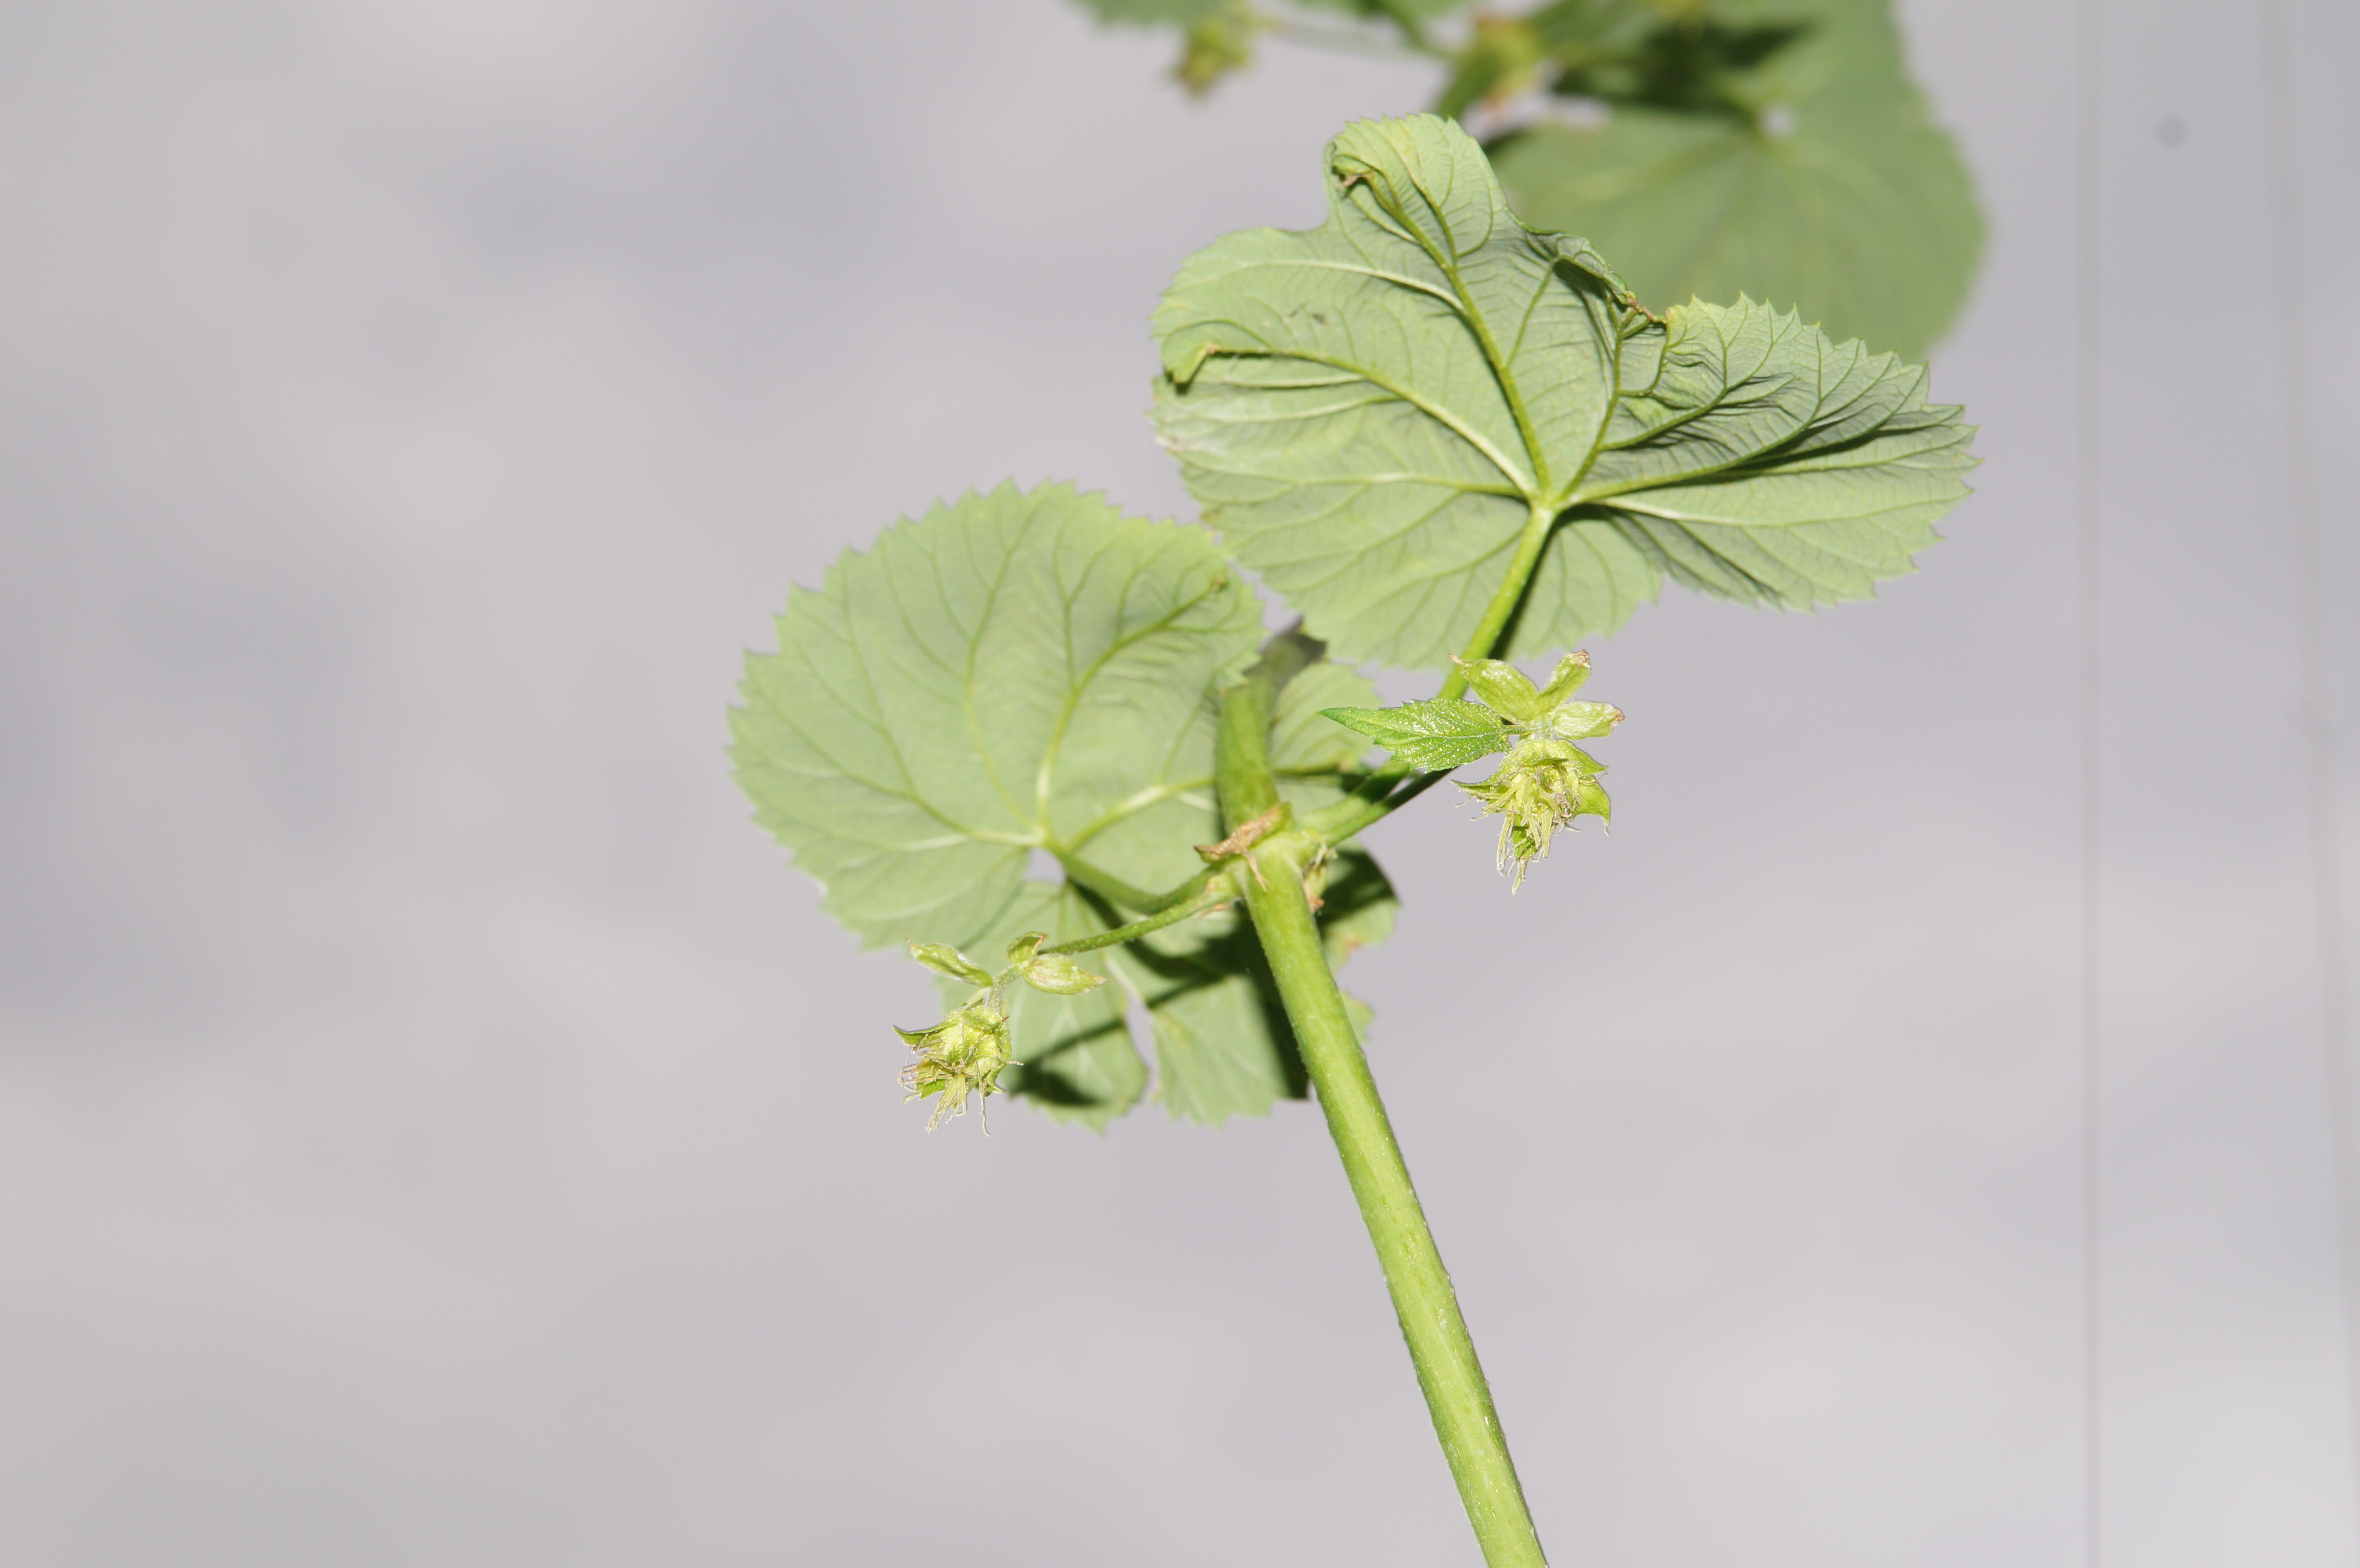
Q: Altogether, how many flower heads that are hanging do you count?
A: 2